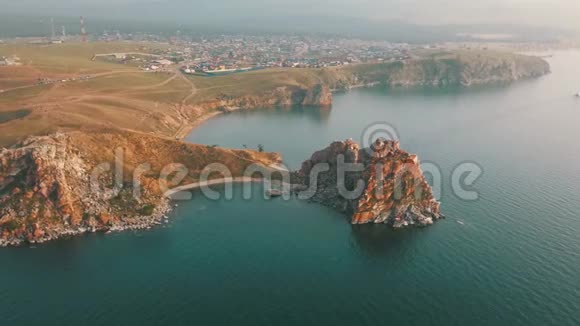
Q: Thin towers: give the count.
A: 3